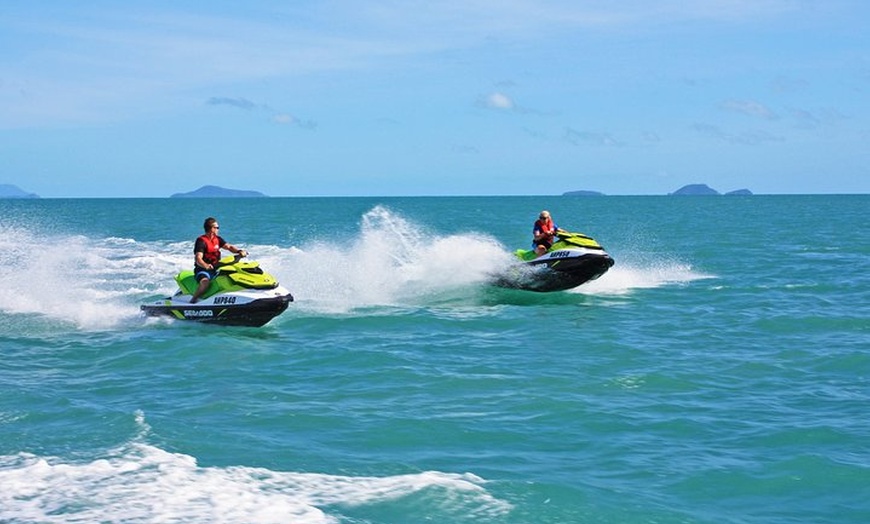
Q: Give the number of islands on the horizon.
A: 5